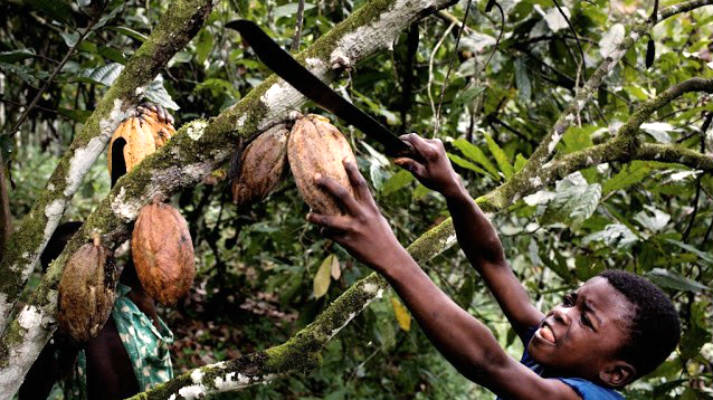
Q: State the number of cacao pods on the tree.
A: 5